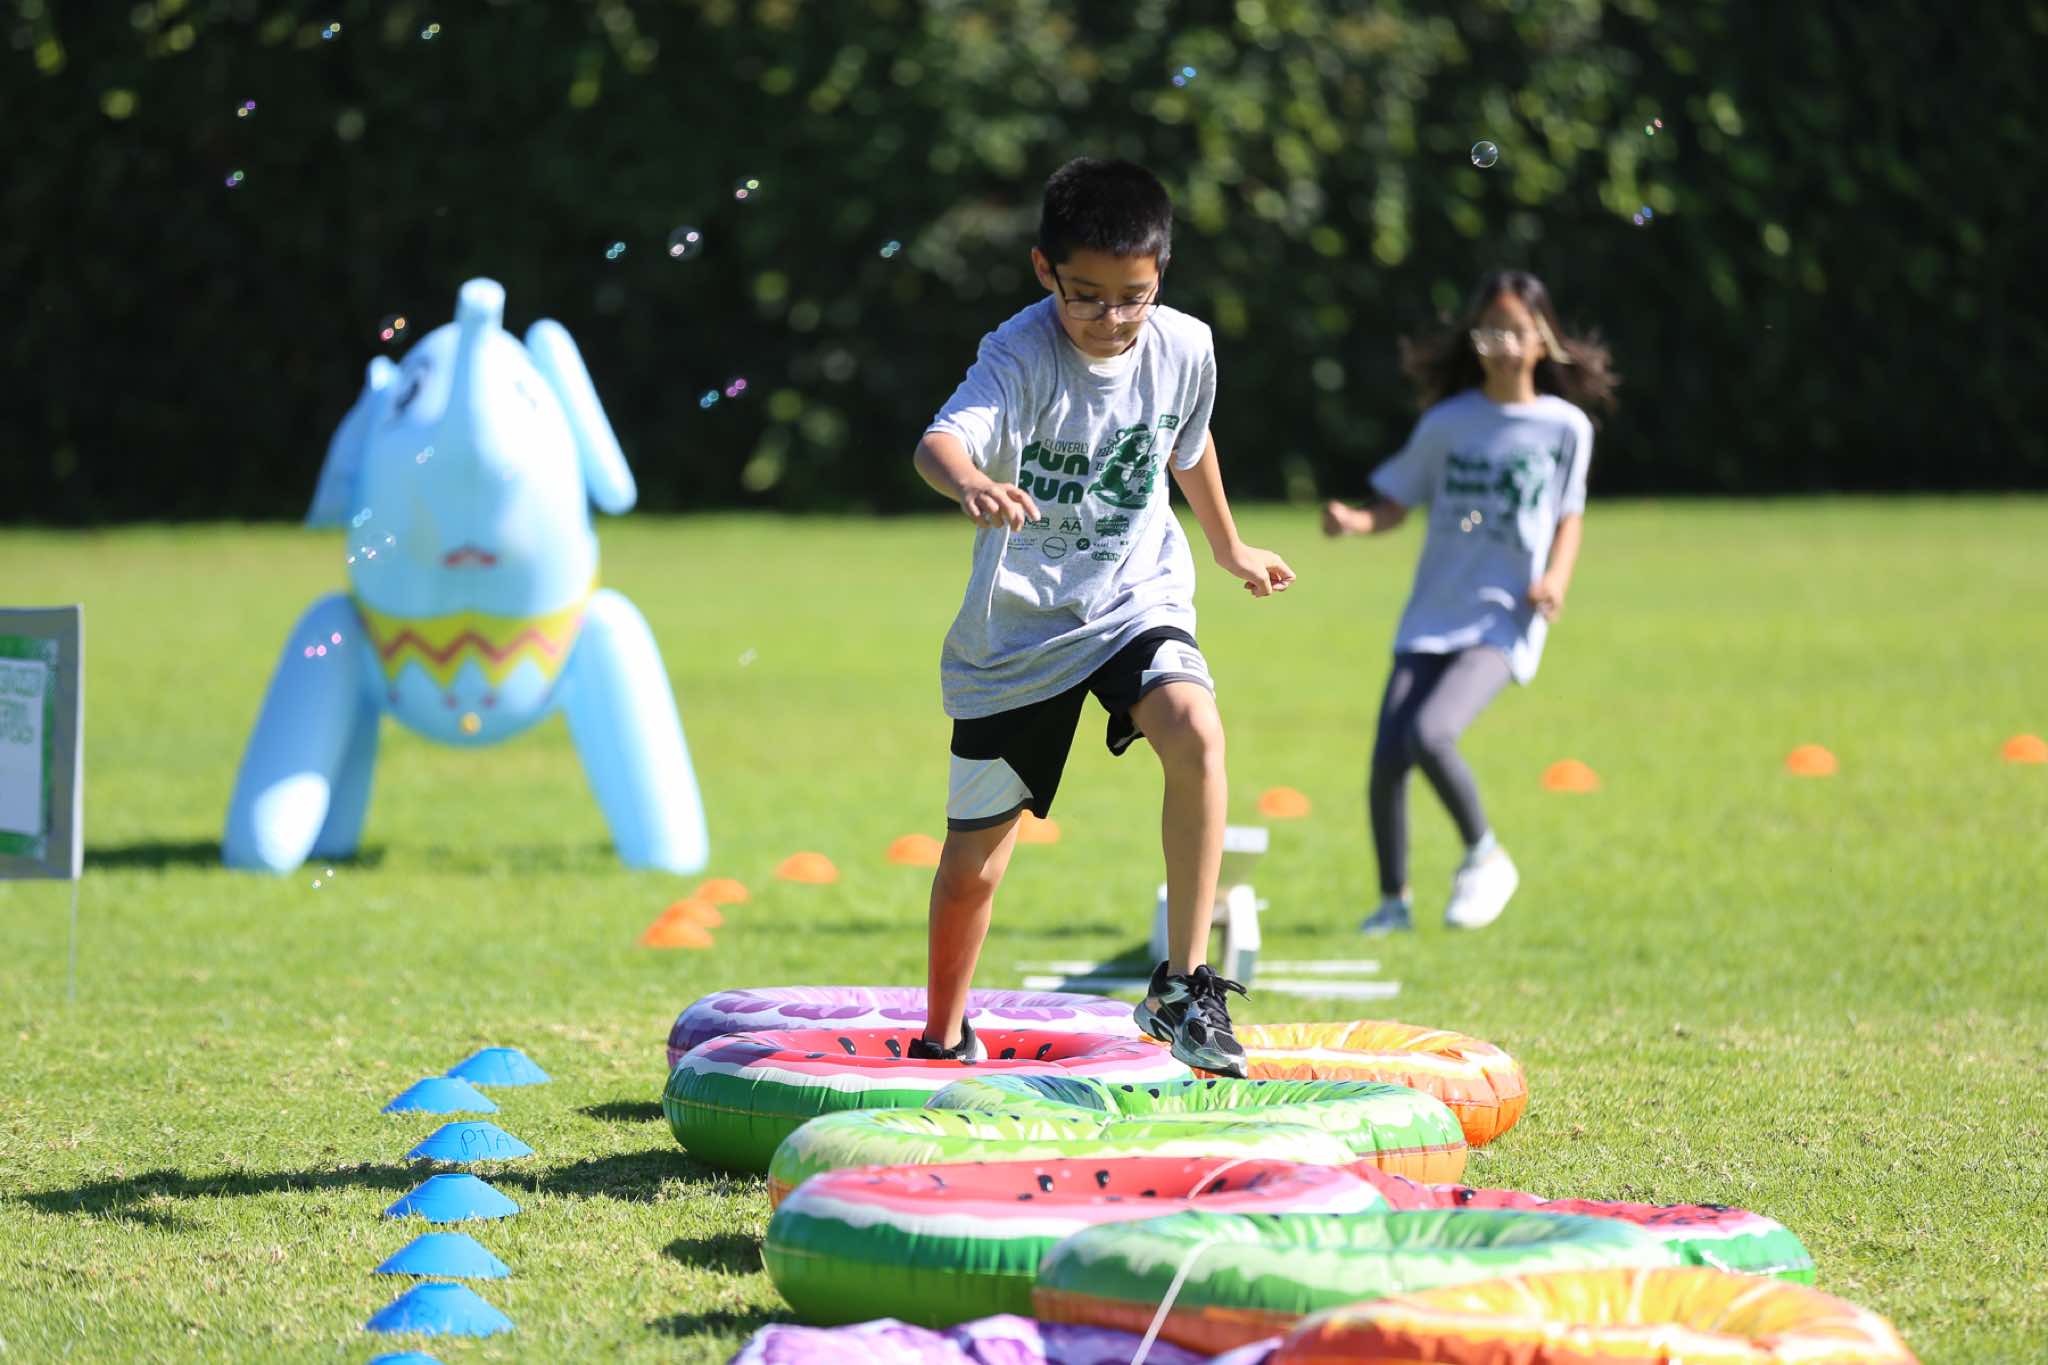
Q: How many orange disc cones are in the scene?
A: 10